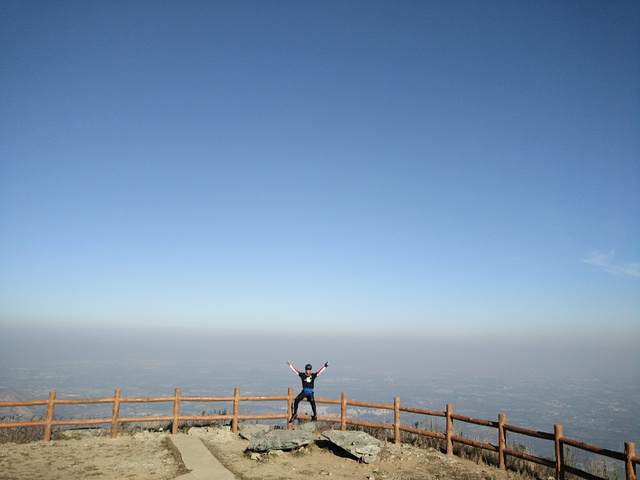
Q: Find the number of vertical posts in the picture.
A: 11